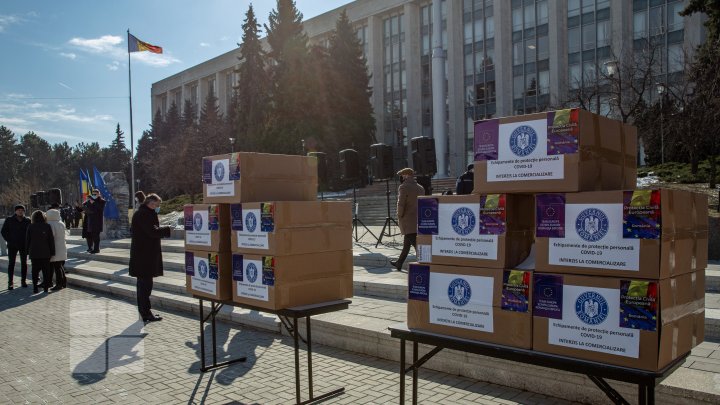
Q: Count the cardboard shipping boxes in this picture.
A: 10